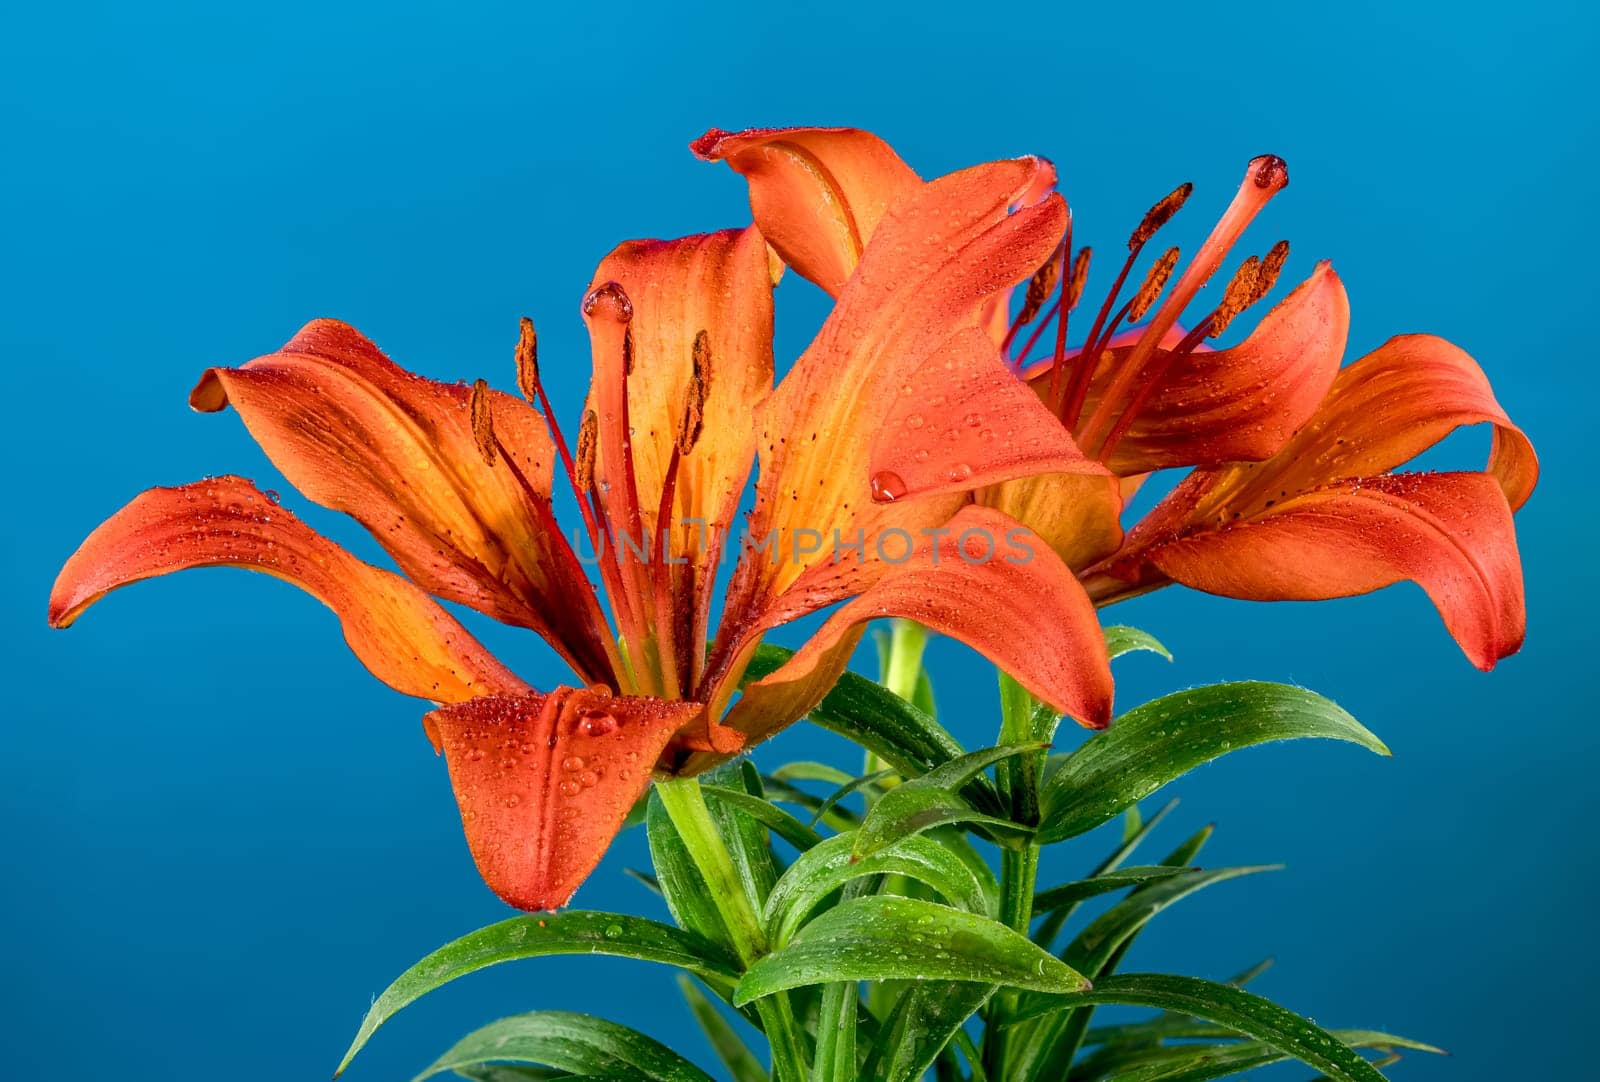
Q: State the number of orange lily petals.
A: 12